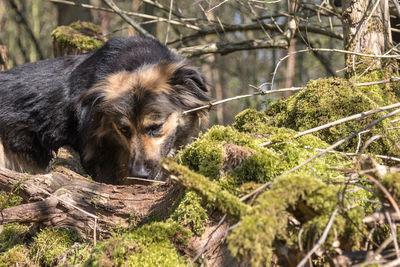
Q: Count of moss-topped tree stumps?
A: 1